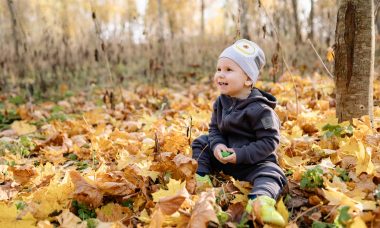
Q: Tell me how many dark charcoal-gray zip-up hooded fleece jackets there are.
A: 1